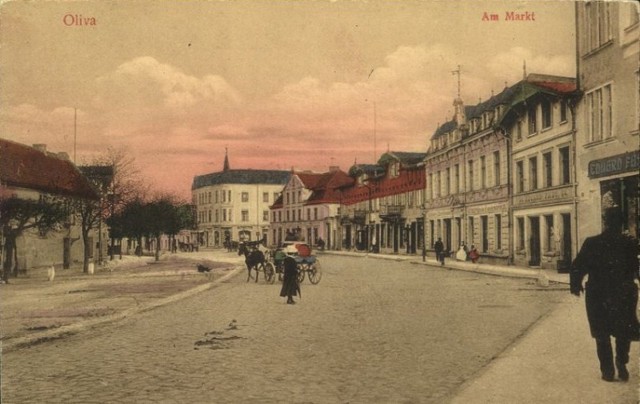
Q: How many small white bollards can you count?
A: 2